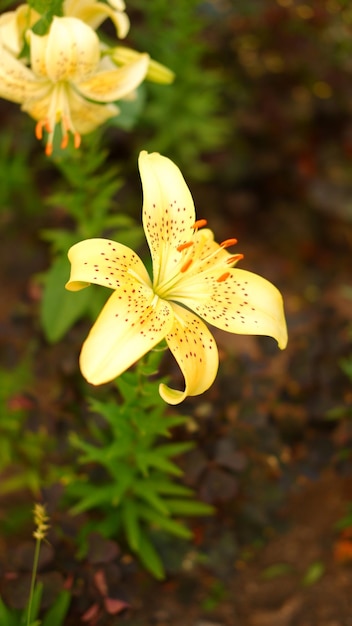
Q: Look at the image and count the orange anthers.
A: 12